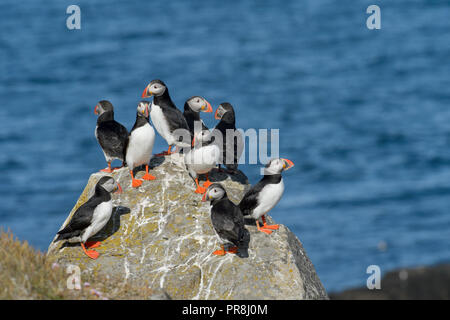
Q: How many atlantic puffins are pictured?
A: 9